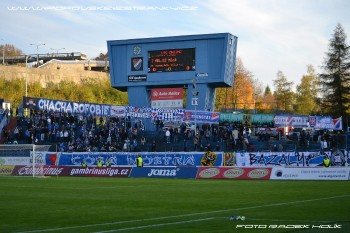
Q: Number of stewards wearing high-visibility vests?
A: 5